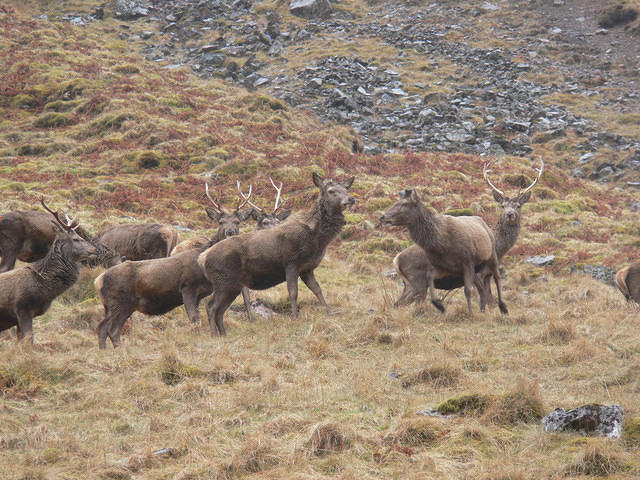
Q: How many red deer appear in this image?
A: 9